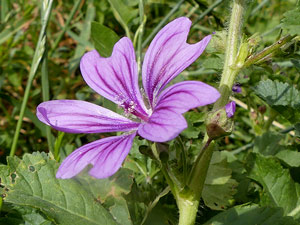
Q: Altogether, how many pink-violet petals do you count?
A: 5